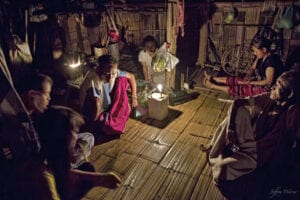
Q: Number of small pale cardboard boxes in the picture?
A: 1